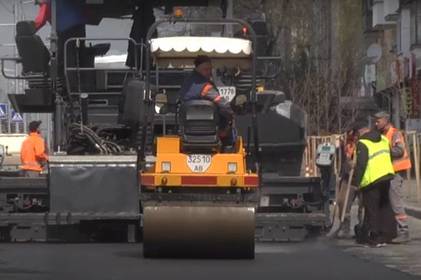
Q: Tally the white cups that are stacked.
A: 0